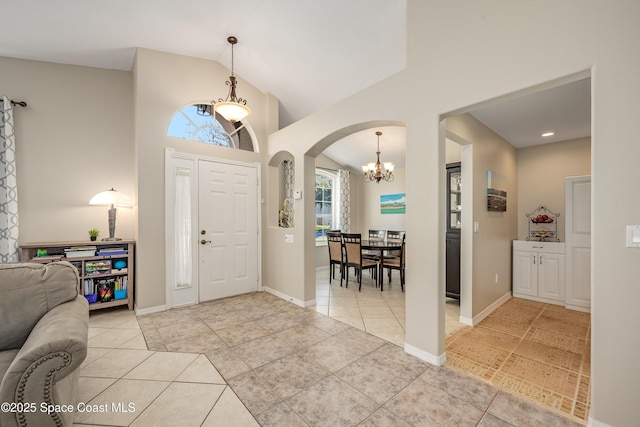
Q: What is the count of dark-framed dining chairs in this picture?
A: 6